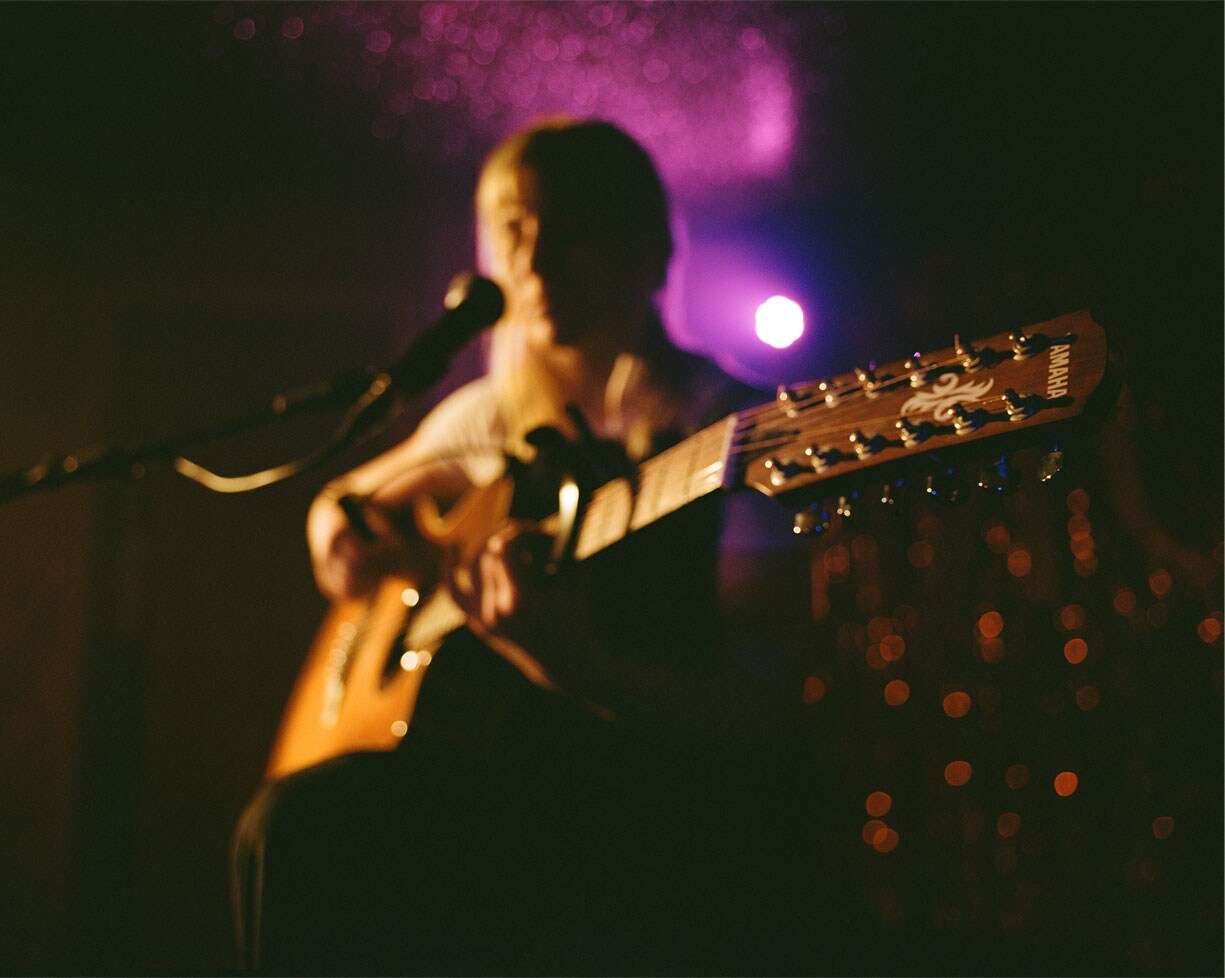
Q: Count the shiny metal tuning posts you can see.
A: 12